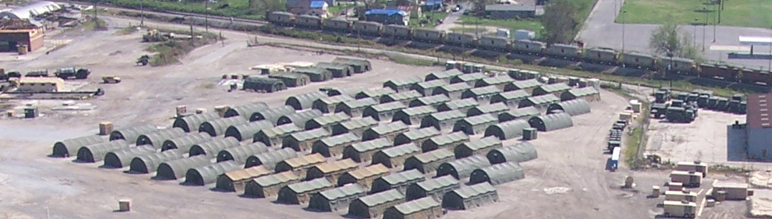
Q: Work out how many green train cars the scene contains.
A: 13